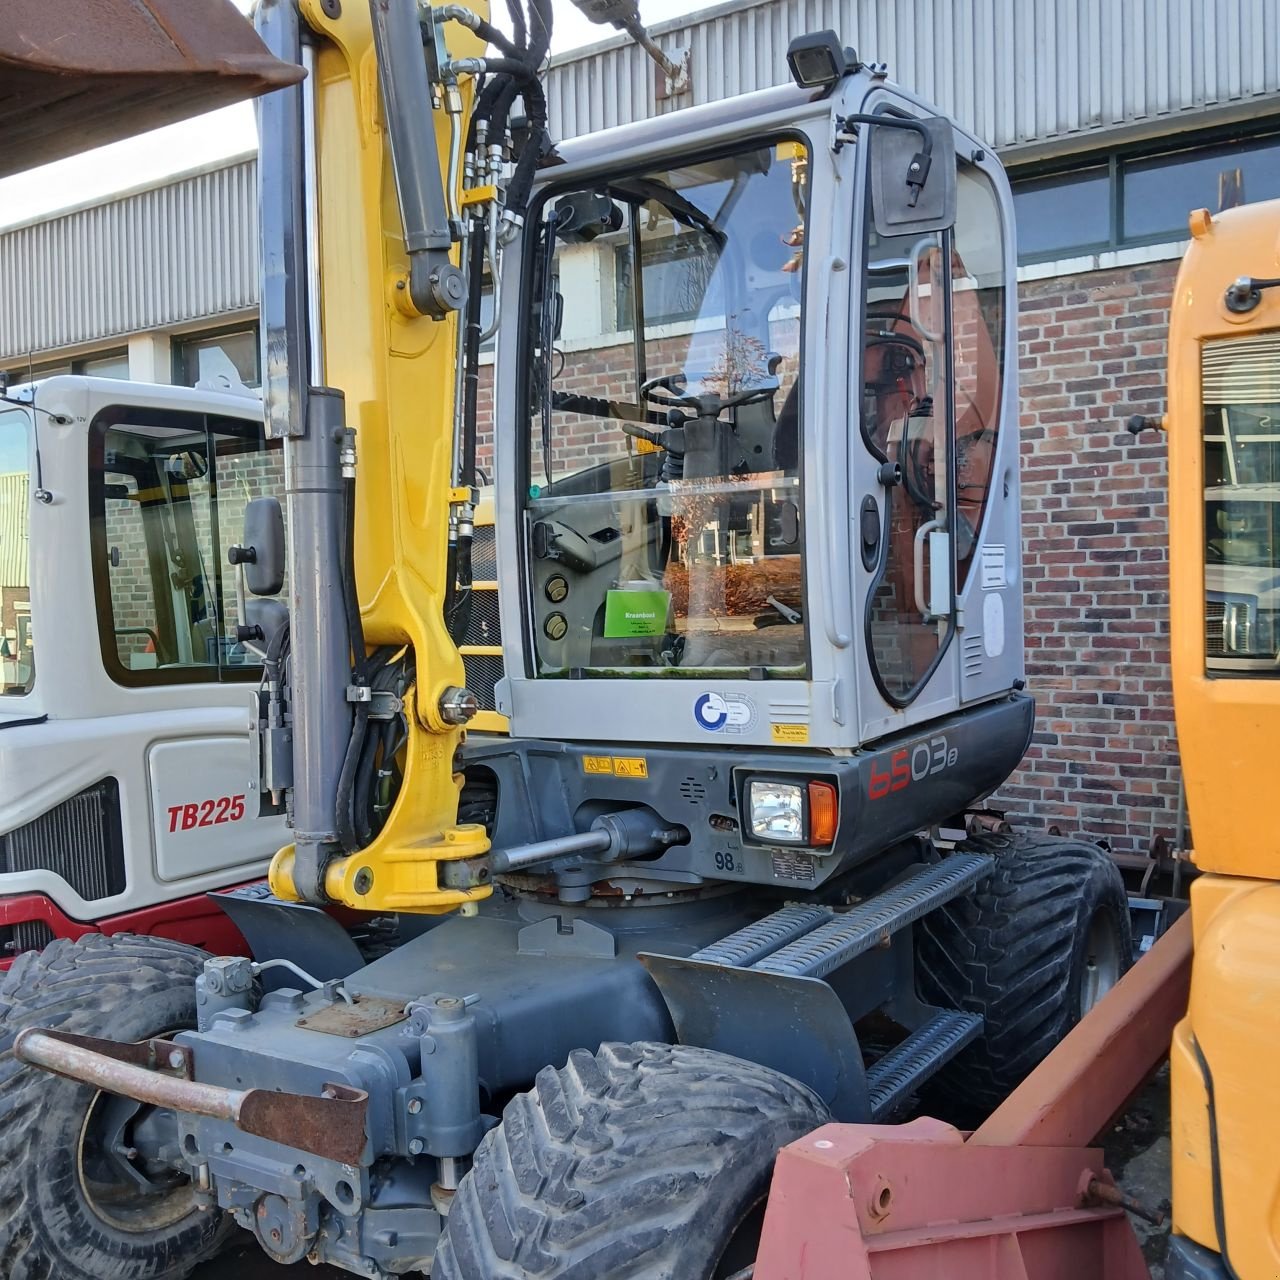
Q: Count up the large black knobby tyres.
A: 3